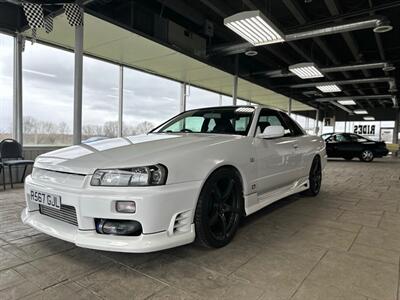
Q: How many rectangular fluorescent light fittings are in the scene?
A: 6